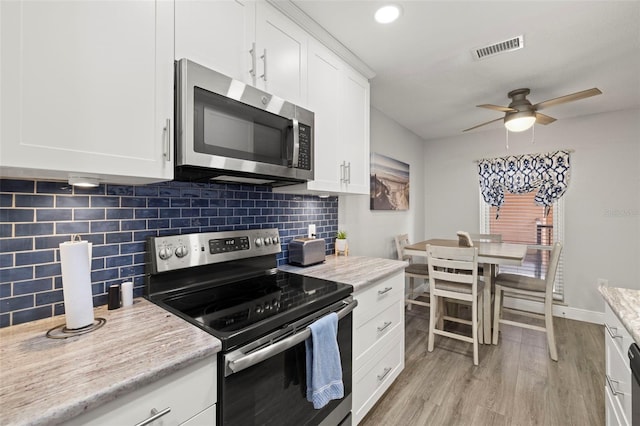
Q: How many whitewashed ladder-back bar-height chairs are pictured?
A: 4